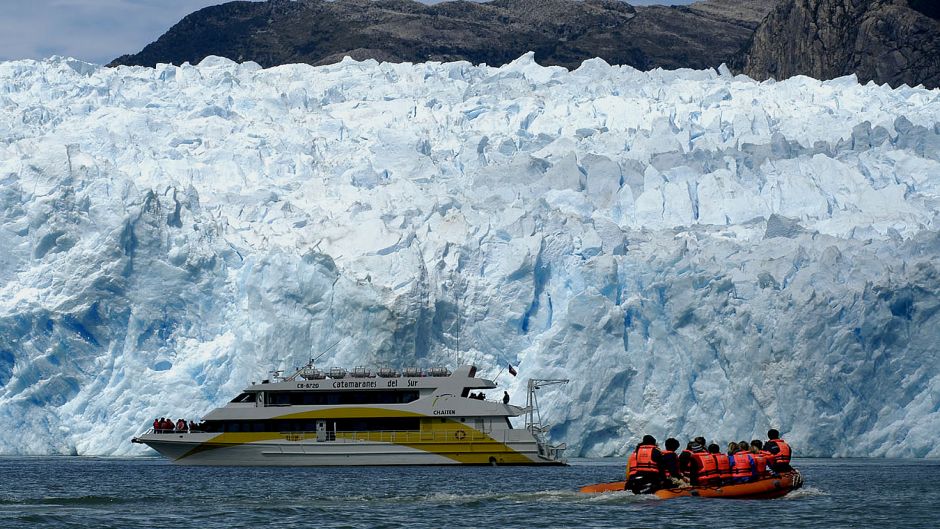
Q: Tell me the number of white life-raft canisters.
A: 6